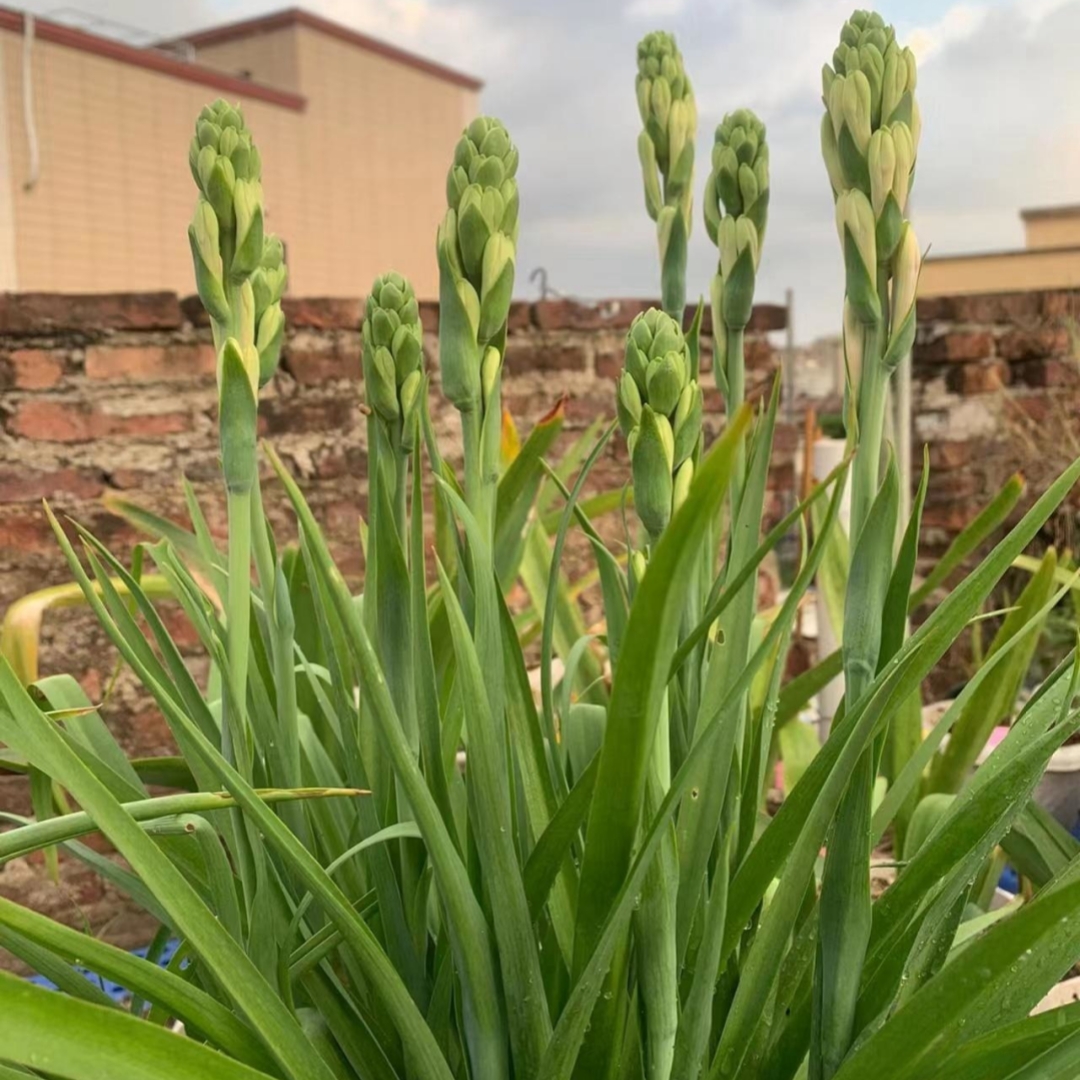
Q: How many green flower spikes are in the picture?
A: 8